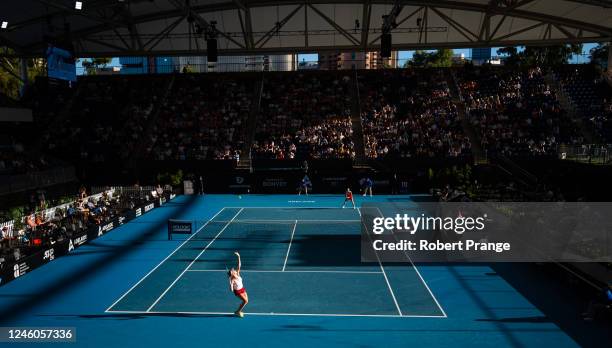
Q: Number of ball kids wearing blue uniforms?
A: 2